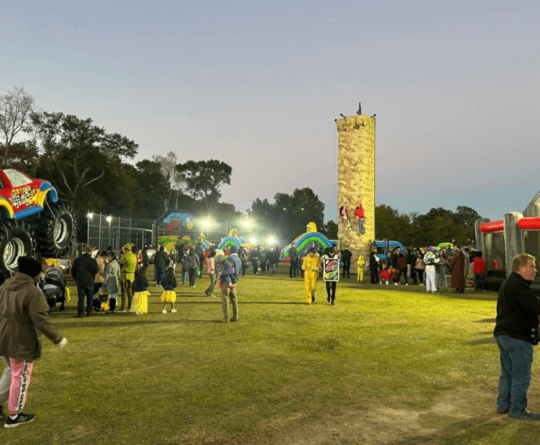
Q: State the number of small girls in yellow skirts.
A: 2